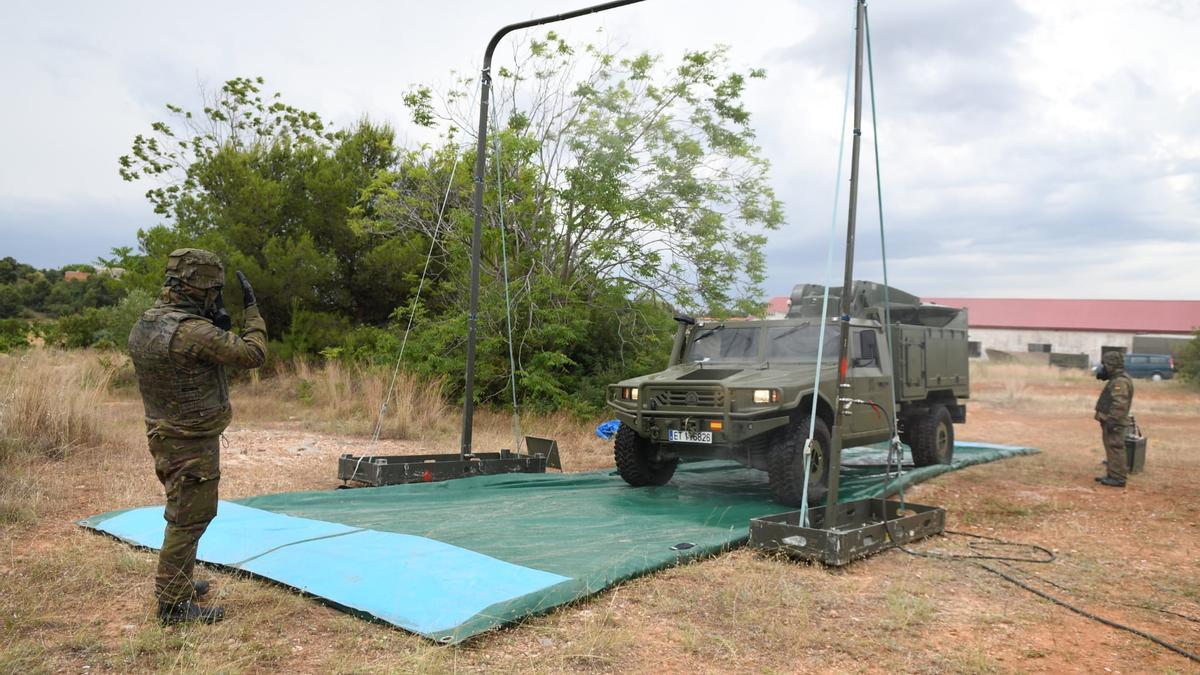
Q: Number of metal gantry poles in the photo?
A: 2